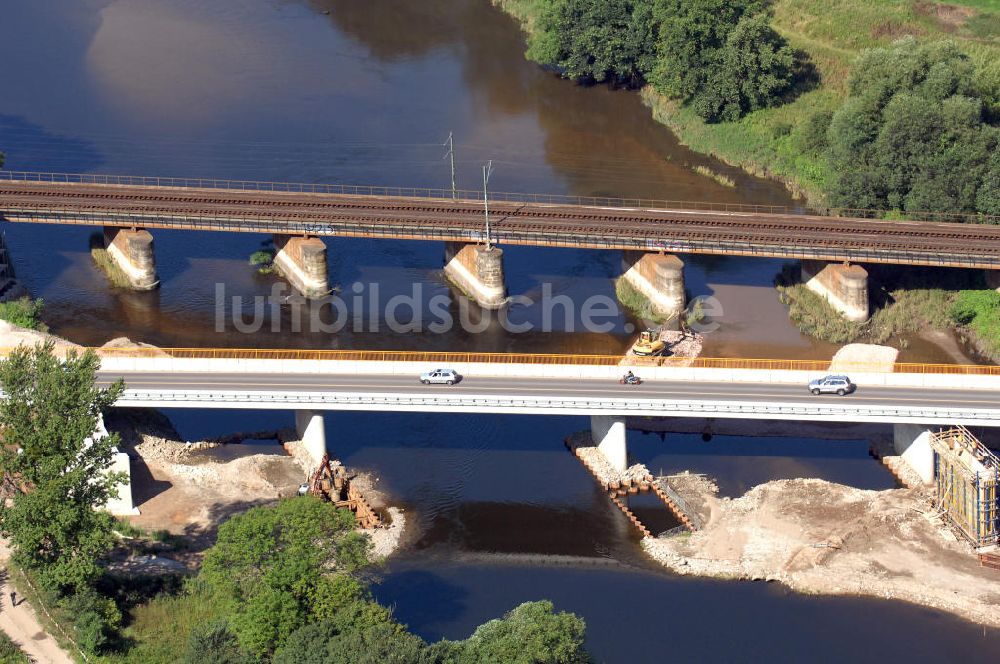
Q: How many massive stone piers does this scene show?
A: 5